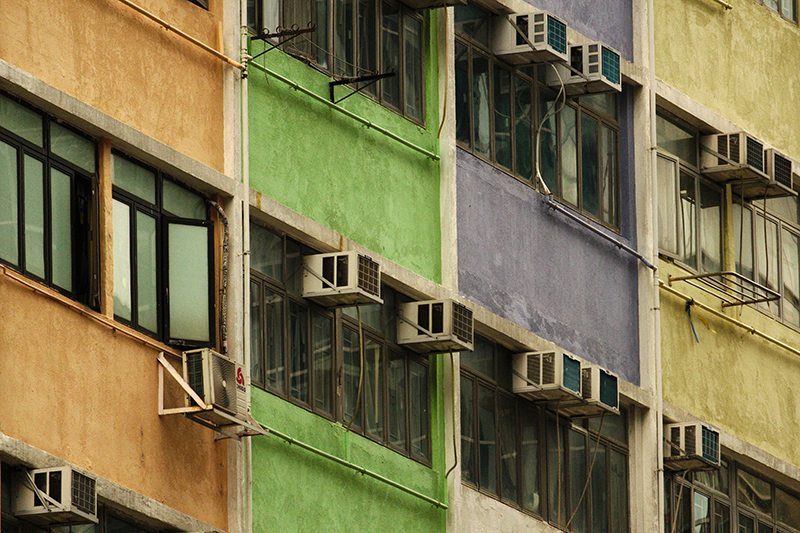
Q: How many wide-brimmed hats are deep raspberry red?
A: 0